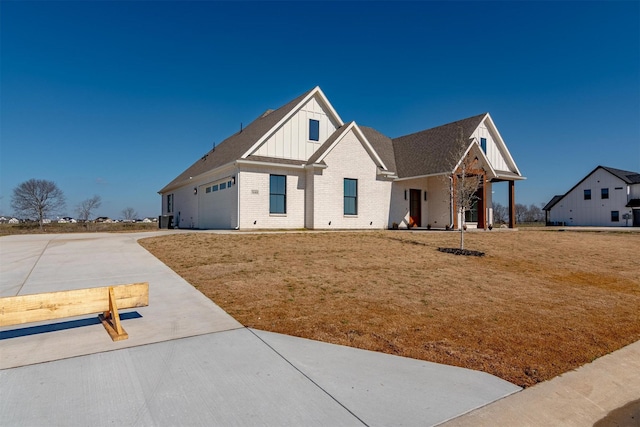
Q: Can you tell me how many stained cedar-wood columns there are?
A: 3